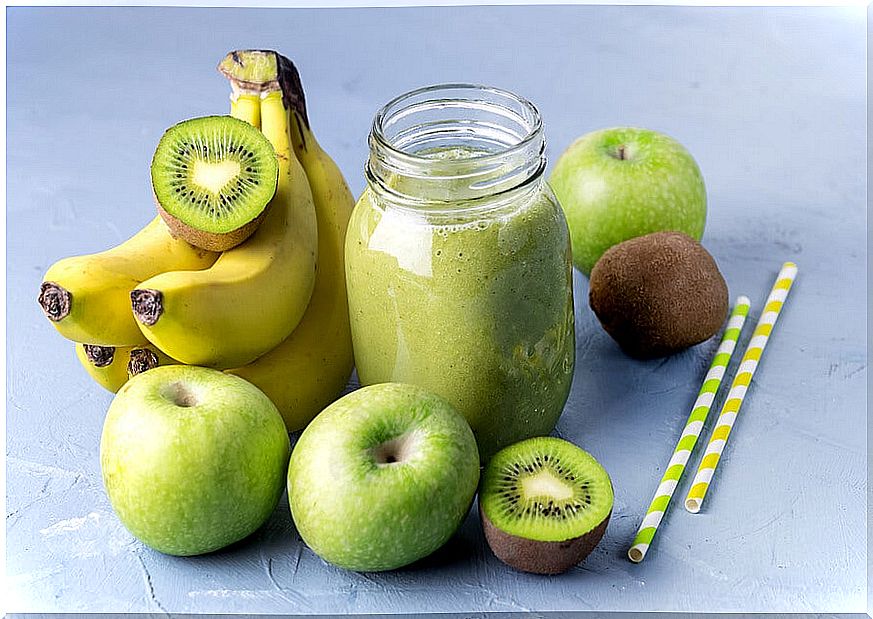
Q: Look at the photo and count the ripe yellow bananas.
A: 4